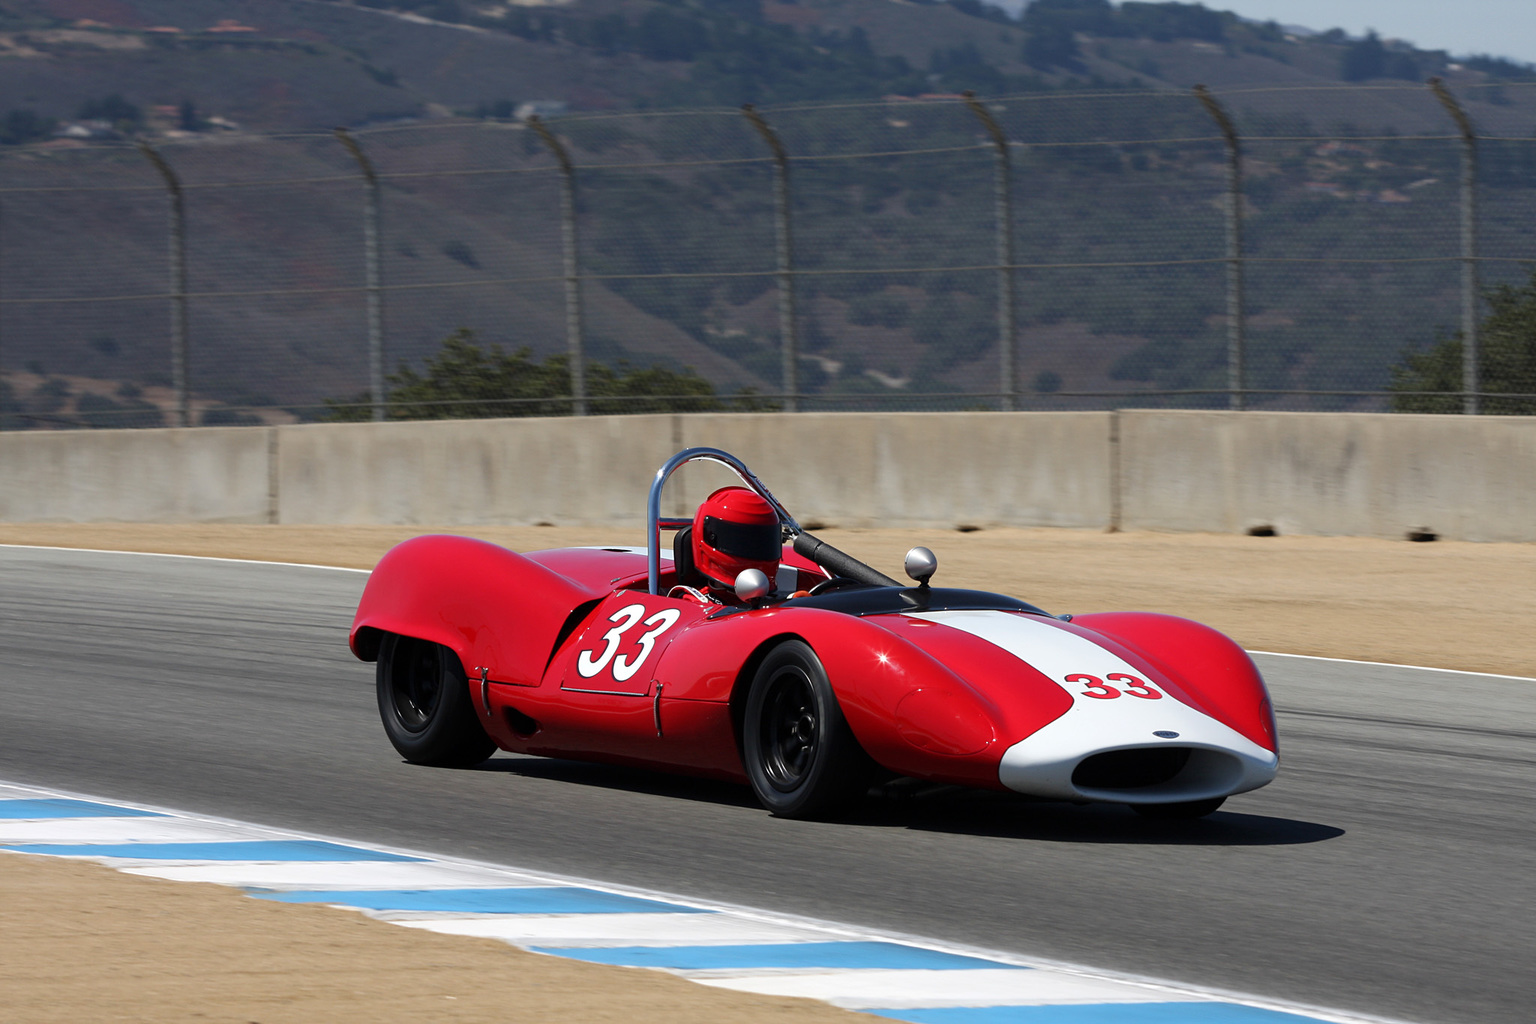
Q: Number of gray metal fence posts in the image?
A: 7